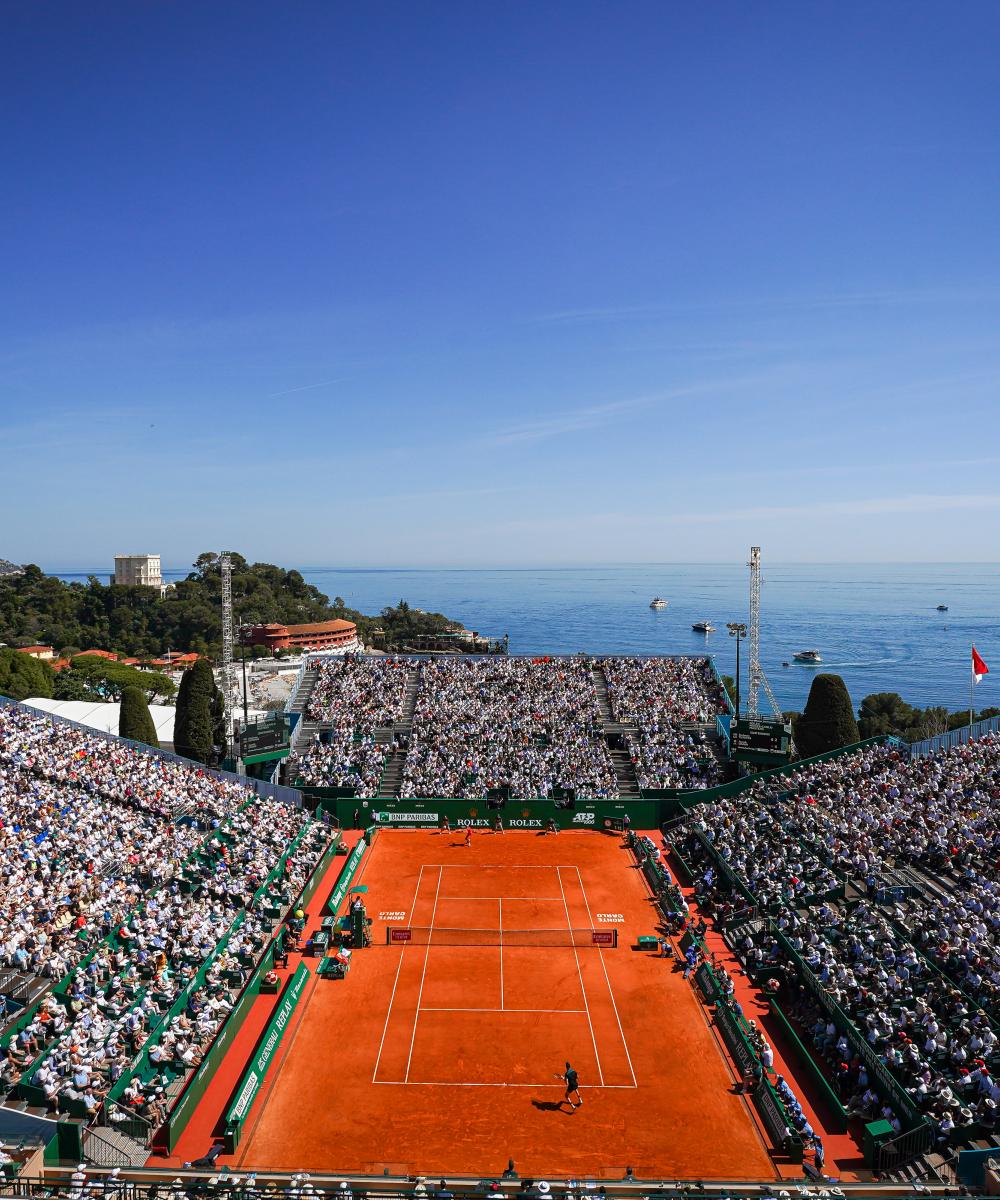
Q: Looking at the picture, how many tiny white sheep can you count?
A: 0